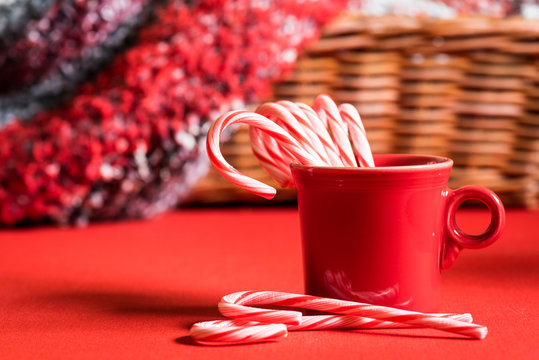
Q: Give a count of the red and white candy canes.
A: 8